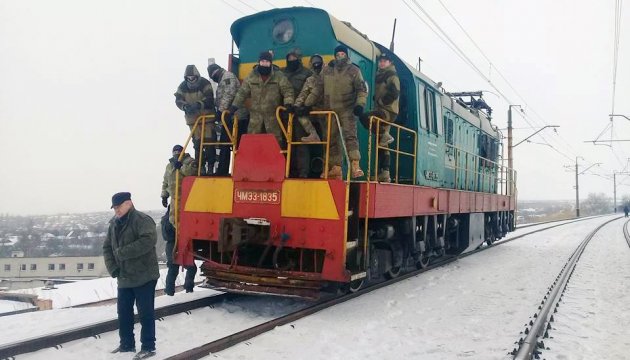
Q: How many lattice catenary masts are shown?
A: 0